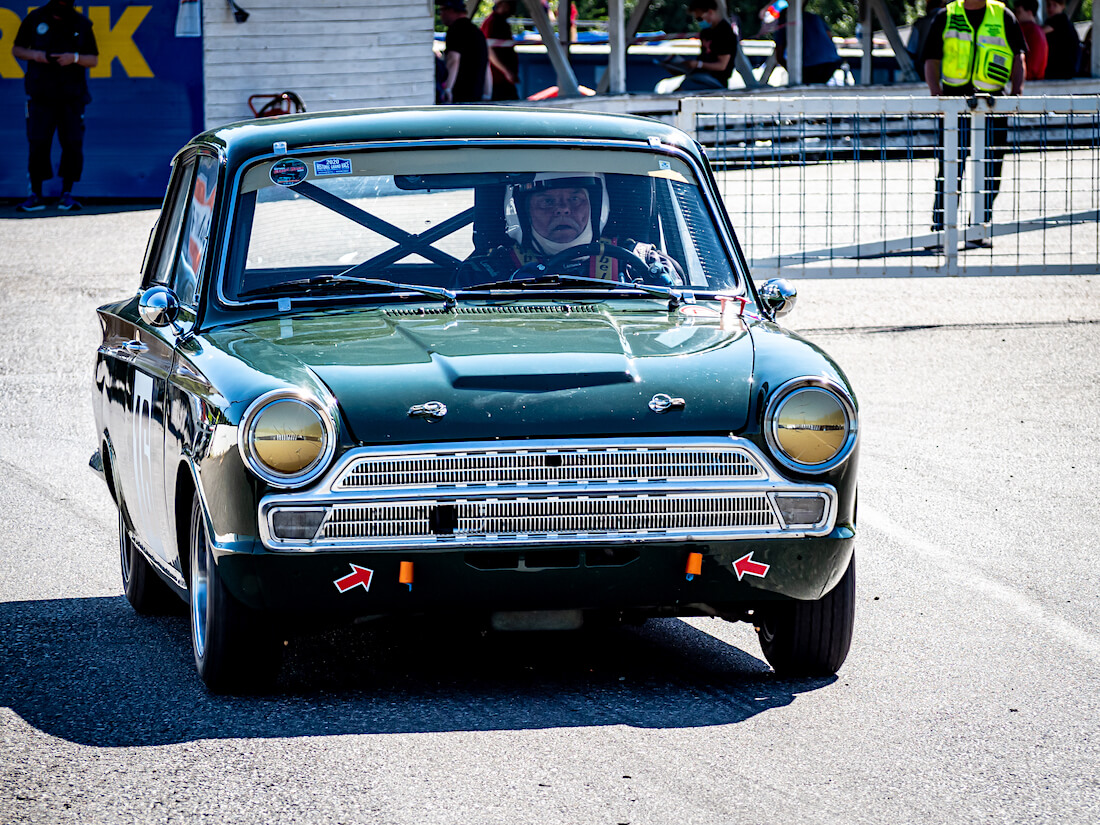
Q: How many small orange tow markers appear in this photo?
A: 2